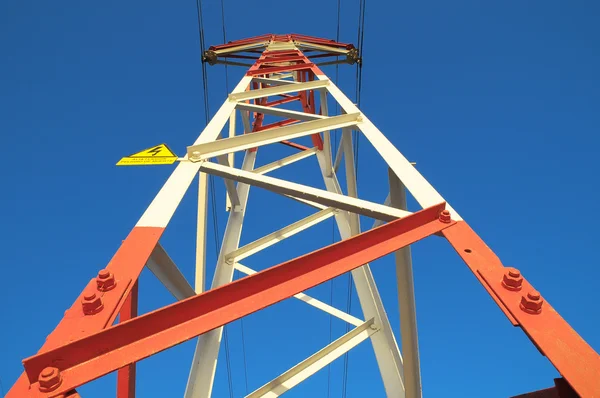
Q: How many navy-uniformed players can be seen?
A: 0